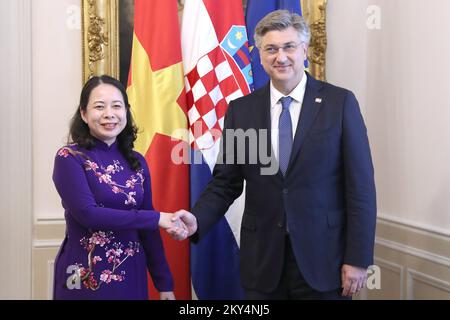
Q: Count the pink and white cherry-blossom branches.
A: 2